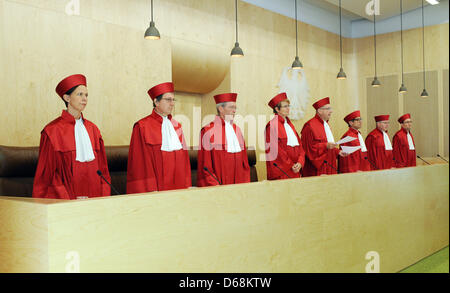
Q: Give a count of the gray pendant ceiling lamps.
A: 7